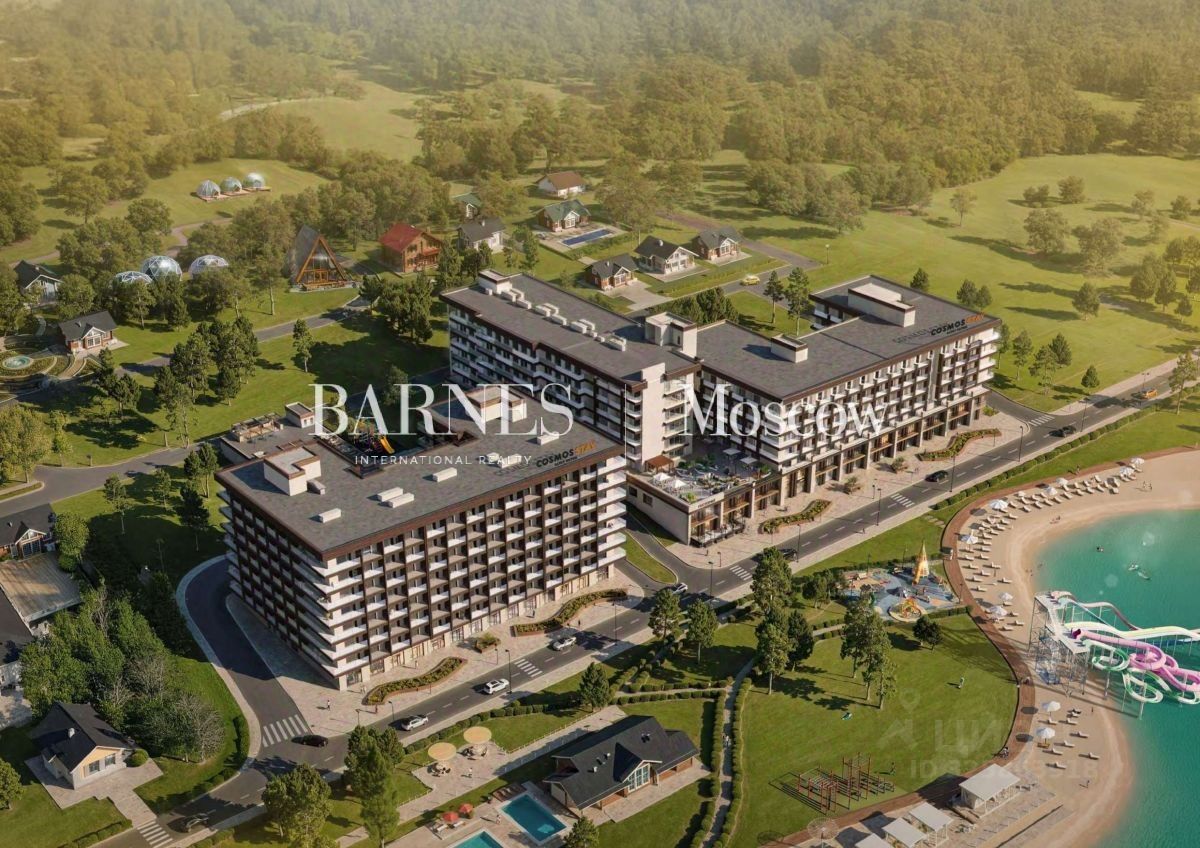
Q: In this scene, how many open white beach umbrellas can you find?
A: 11